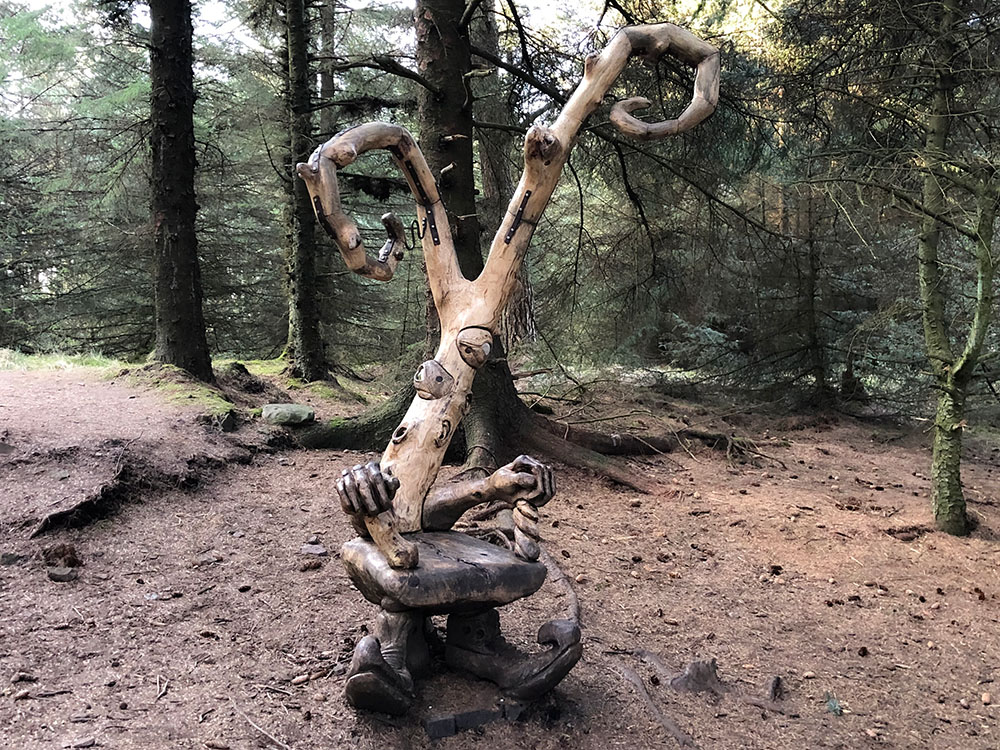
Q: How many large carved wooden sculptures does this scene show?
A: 1